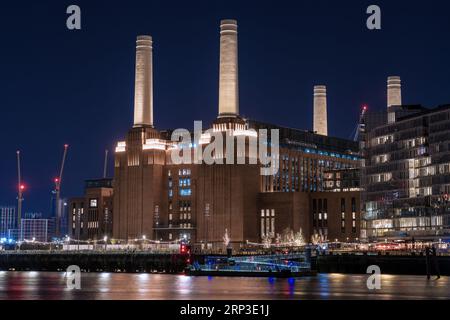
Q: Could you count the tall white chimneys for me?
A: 4